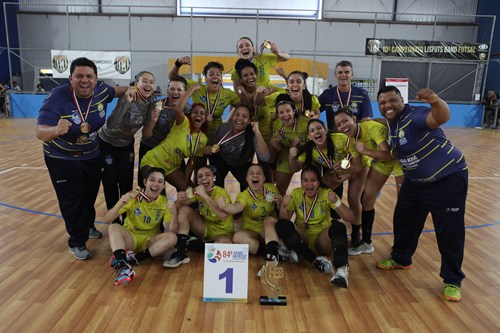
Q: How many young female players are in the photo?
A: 15